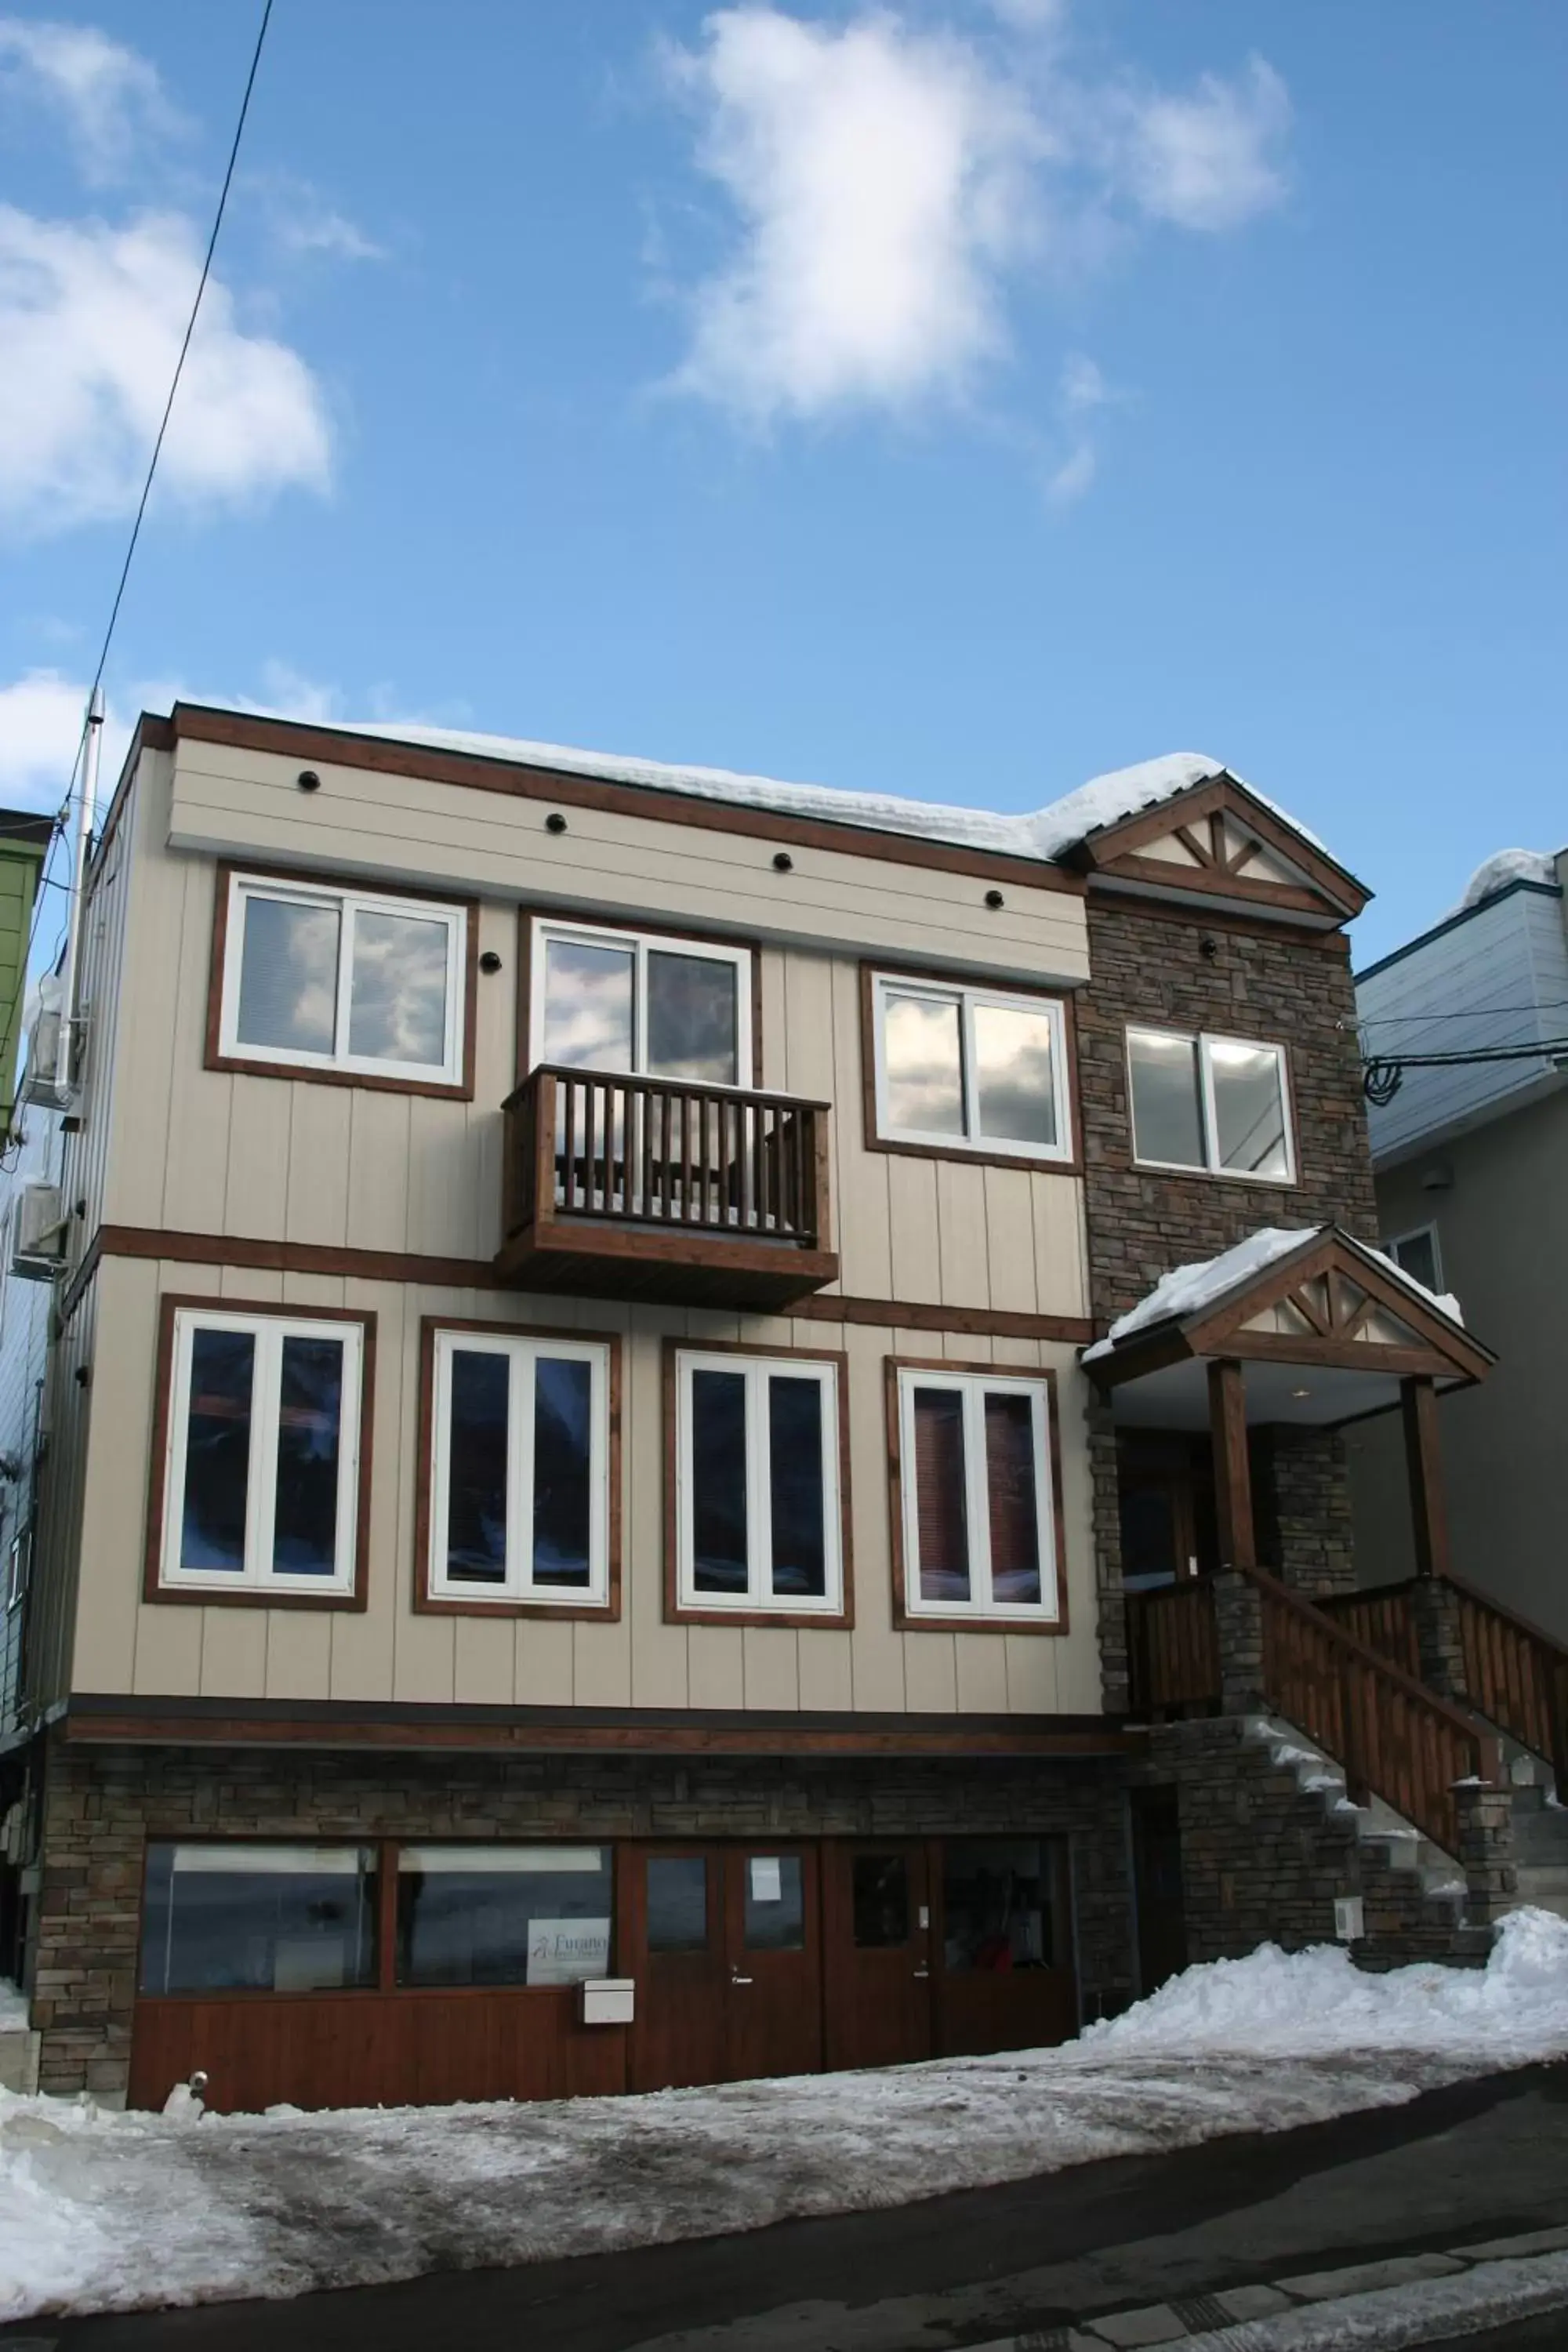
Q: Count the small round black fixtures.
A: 6